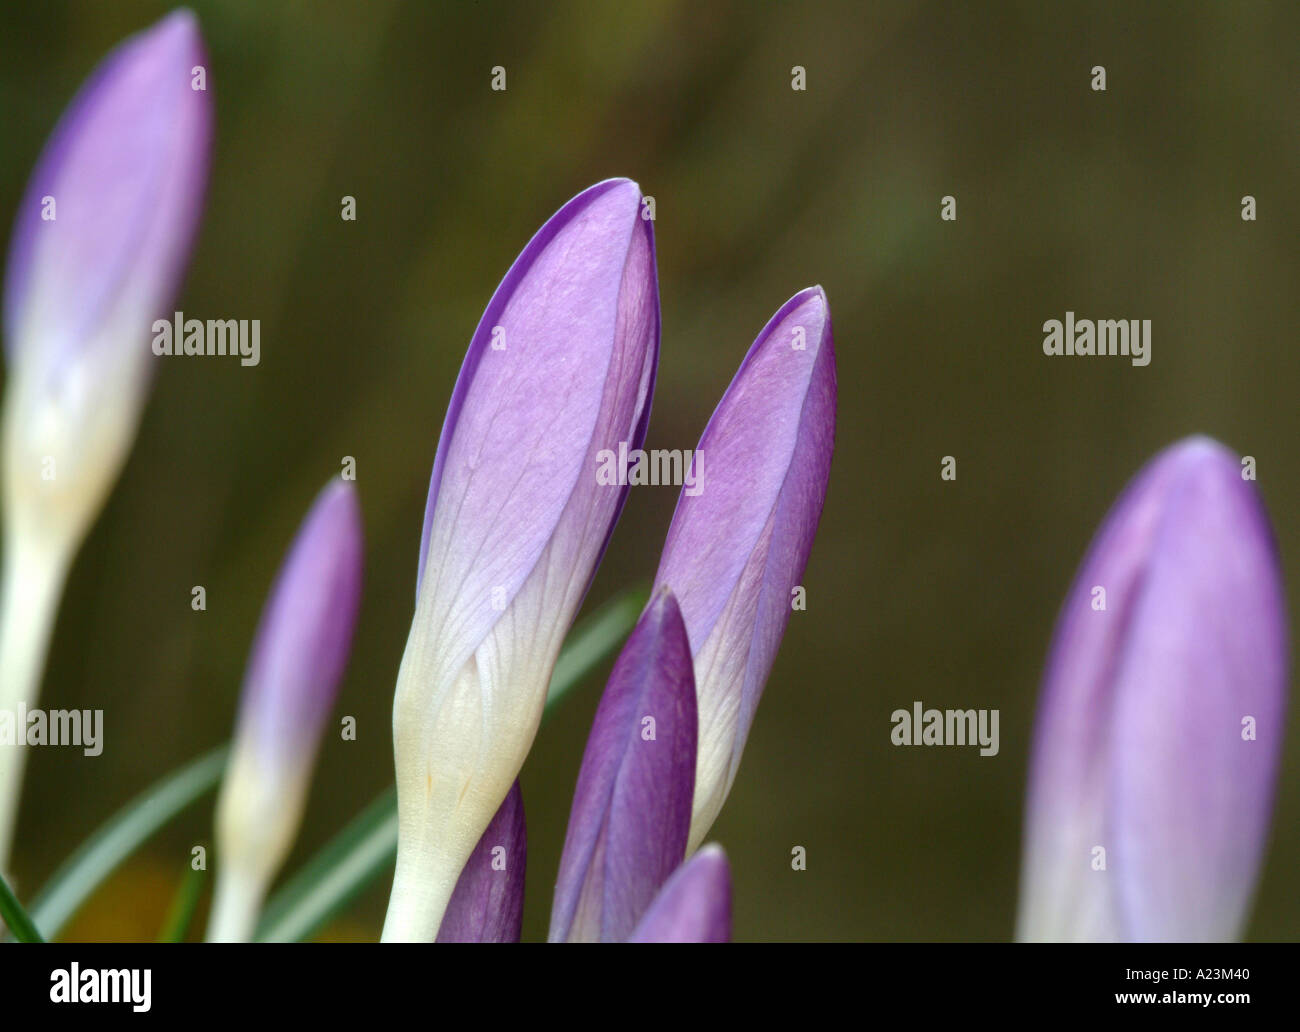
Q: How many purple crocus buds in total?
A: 8